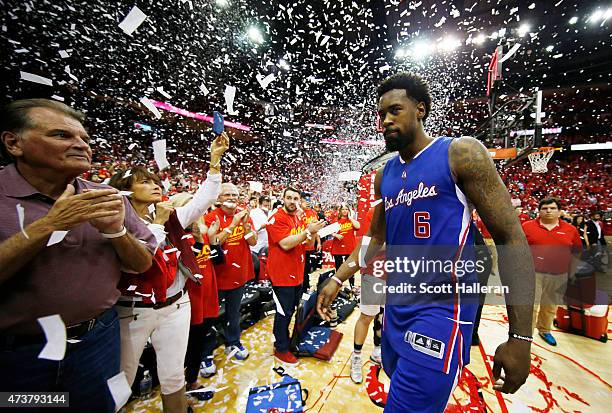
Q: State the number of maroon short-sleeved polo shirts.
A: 1